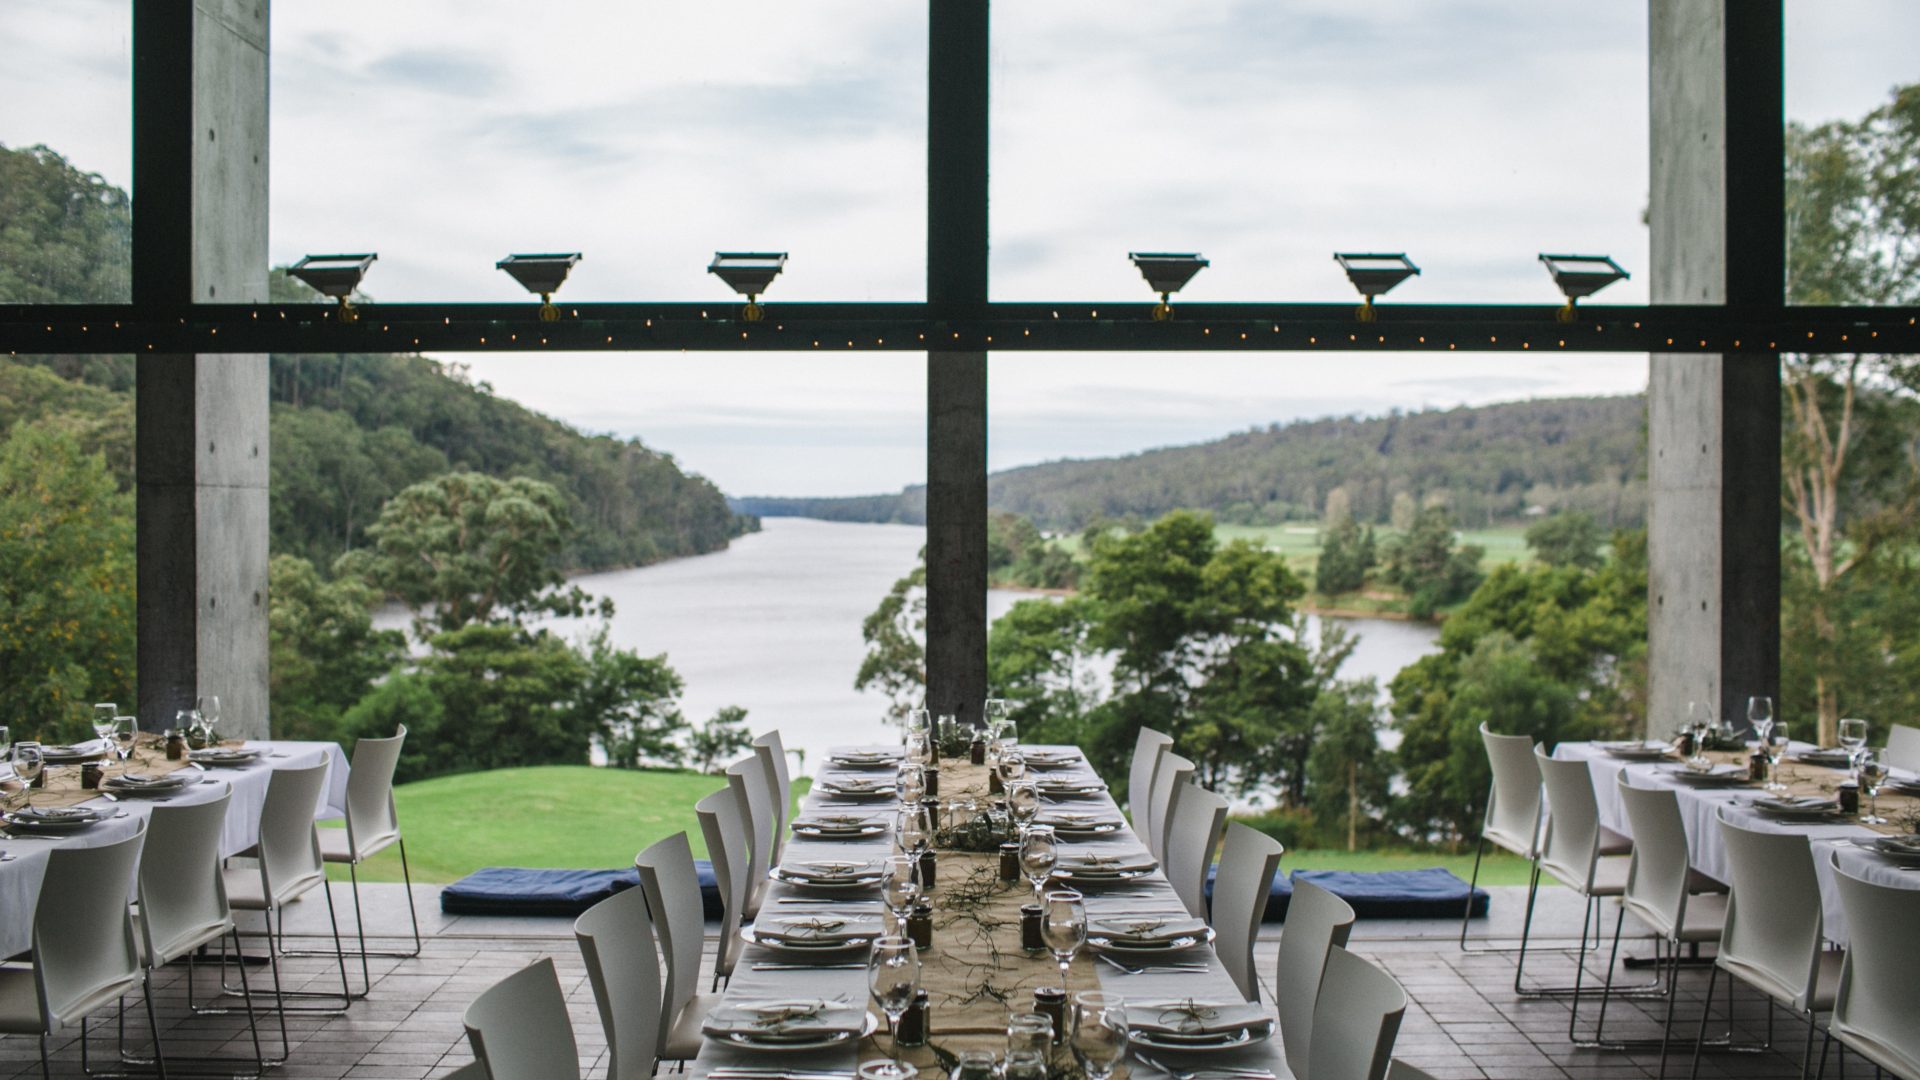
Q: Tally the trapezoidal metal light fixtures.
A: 6